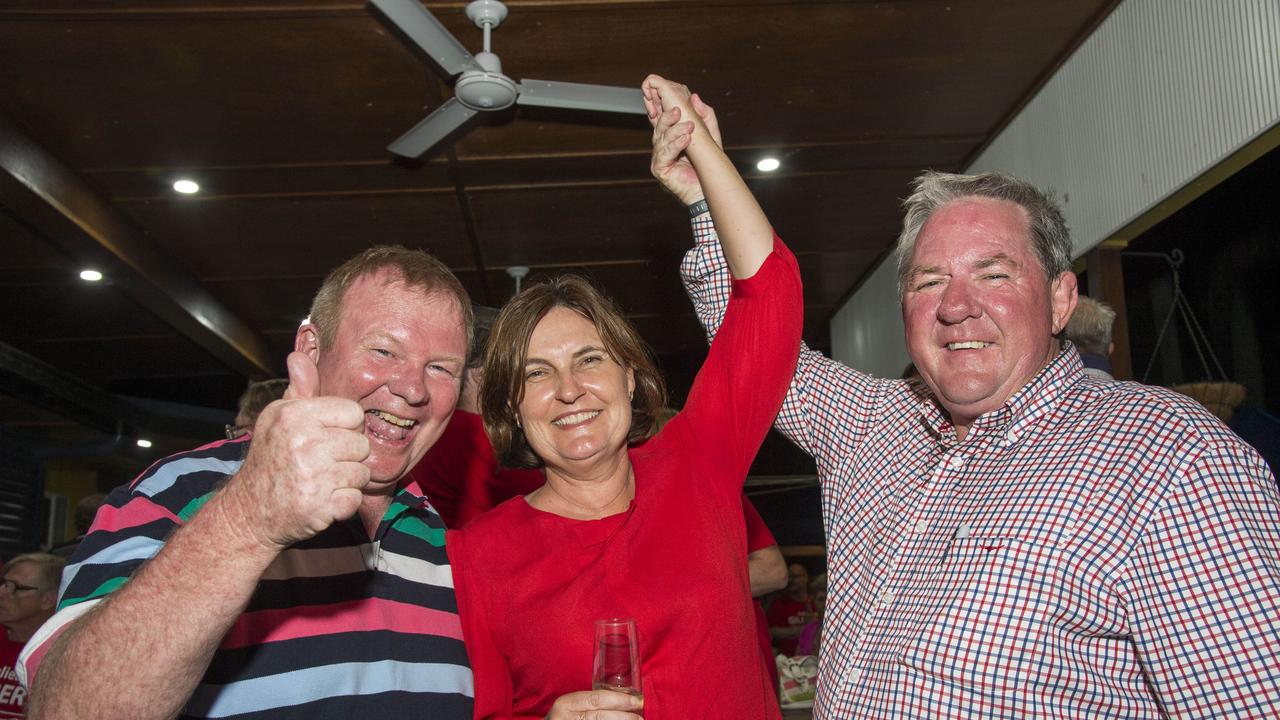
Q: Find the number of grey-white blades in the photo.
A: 3